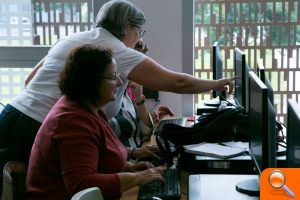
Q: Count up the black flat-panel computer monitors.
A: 5